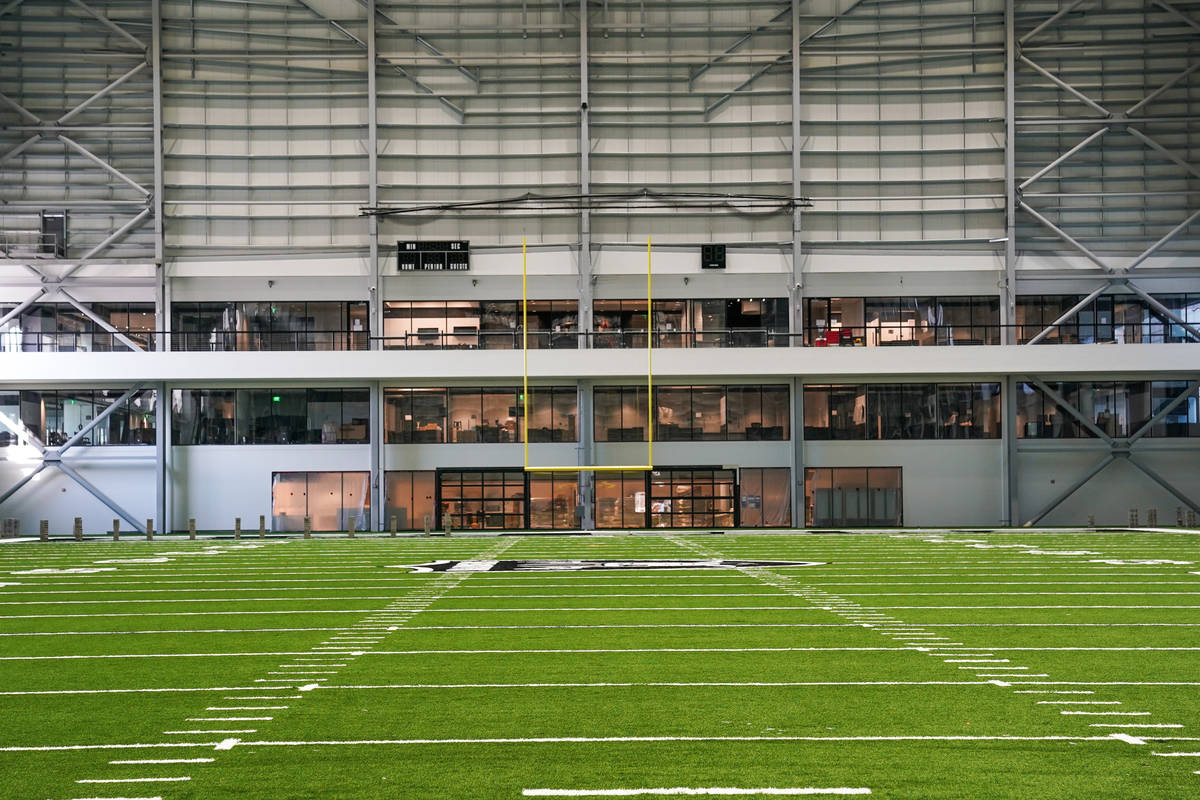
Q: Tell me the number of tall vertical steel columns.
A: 5